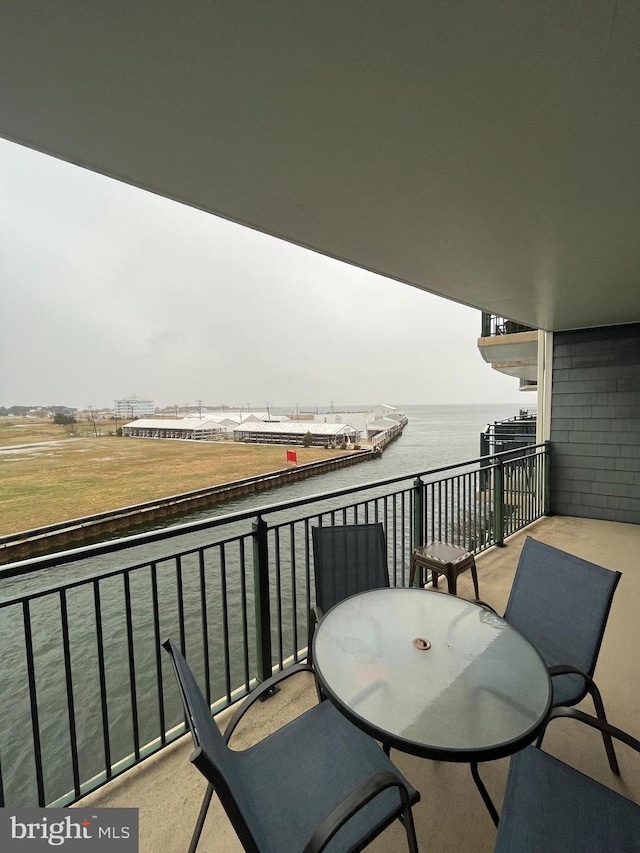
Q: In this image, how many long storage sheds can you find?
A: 2